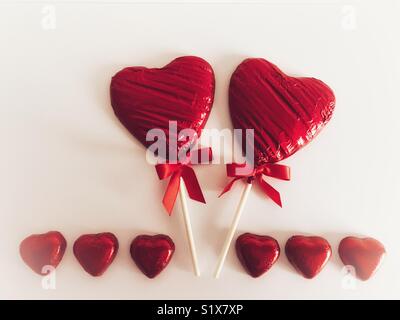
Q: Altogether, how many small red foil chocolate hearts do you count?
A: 6